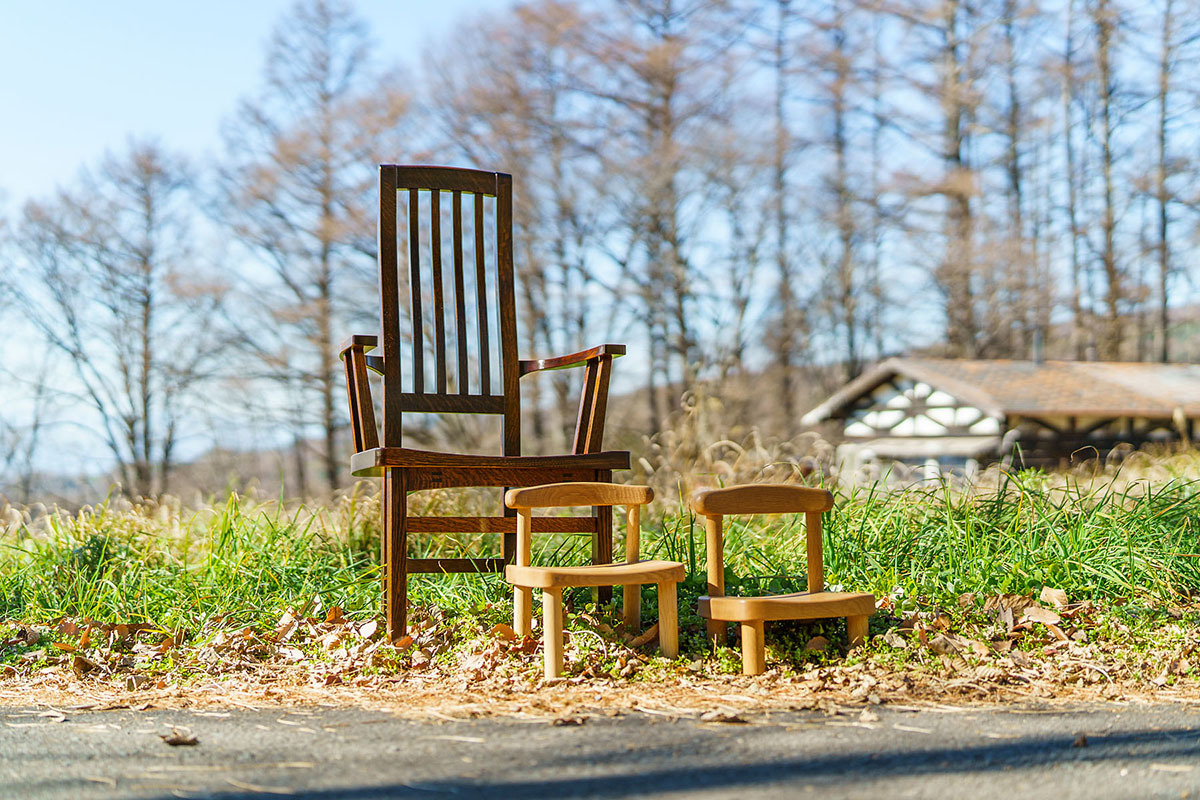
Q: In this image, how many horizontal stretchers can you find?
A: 2